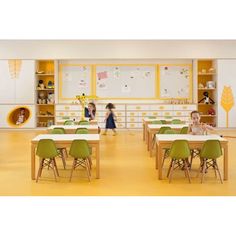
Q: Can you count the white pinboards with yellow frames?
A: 3